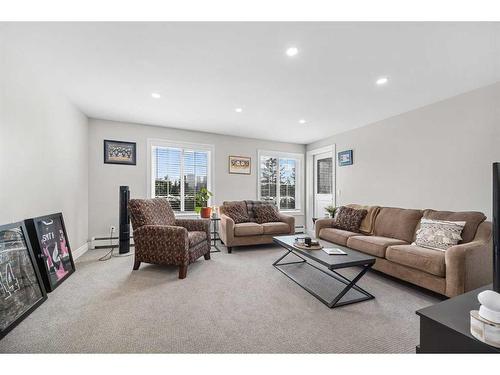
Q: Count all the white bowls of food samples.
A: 0